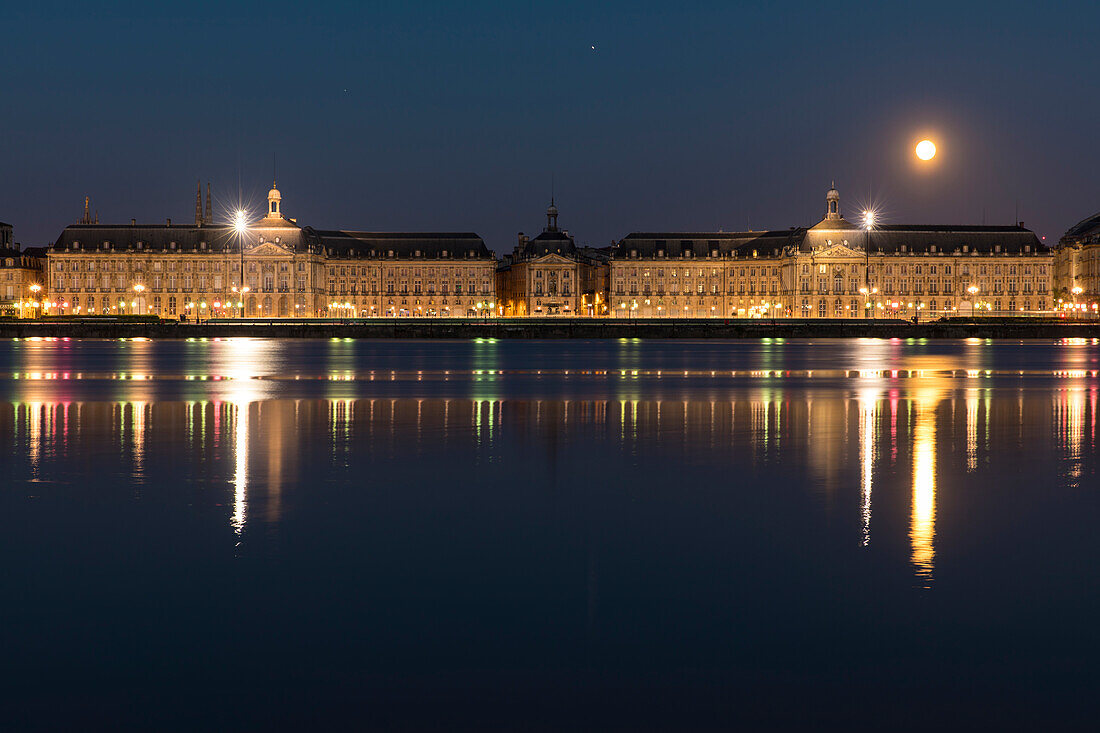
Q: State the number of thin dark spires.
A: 2